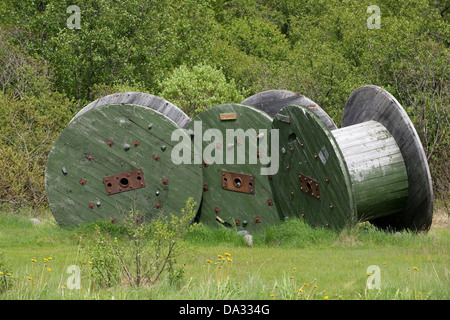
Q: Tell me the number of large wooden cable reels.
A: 3